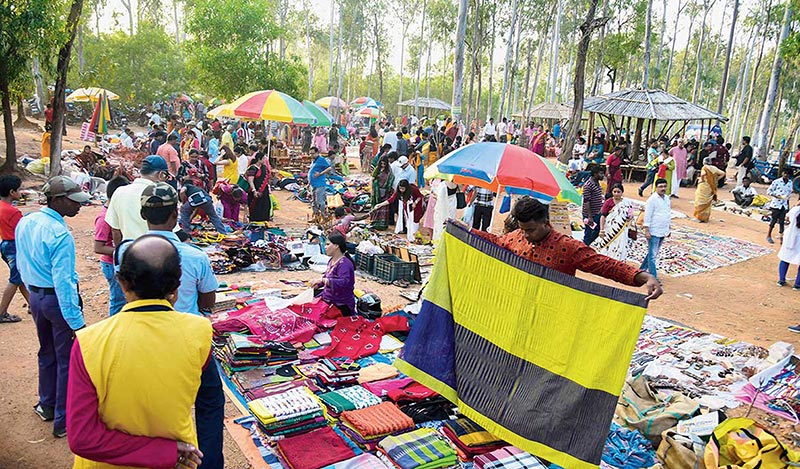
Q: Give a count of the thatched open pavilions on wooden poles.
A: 3